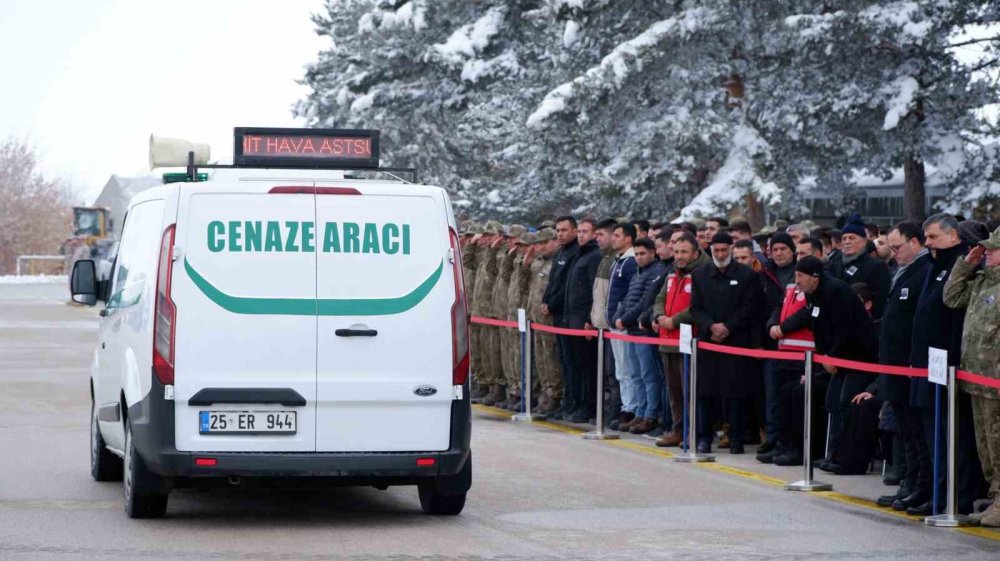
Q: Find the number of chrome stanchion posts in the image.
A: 5